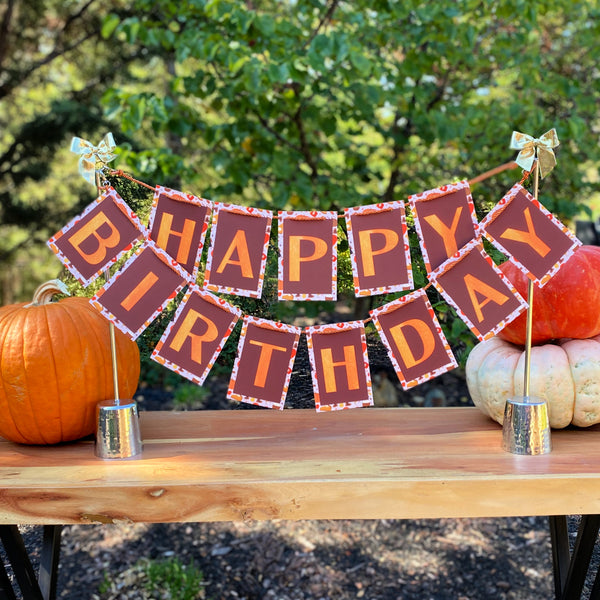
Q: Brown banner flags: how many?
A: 13